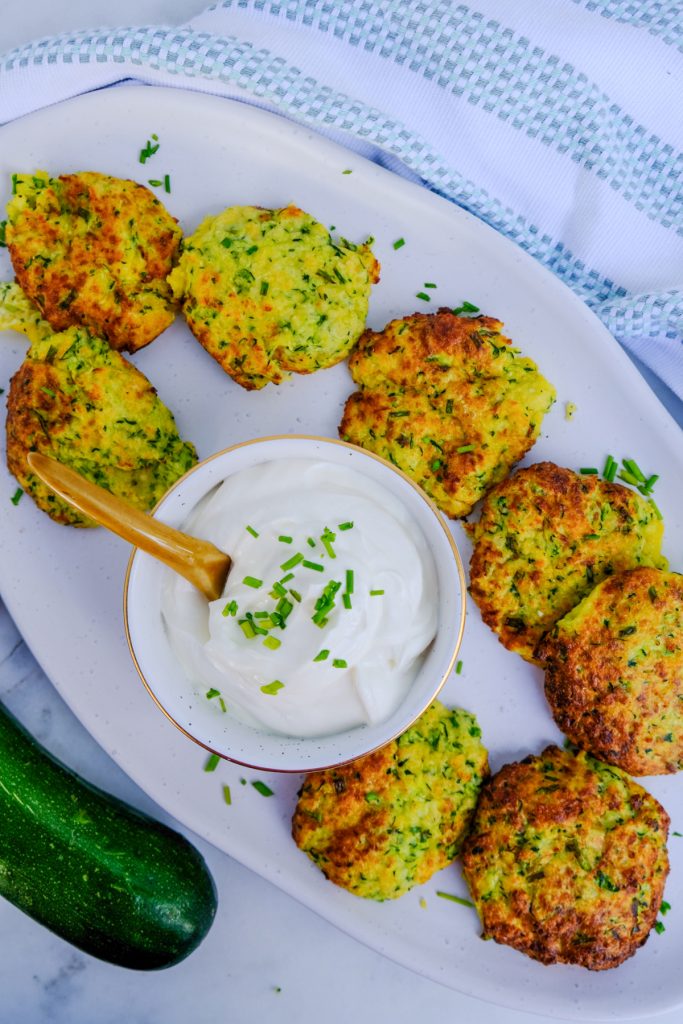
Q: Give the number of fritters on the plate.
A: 8